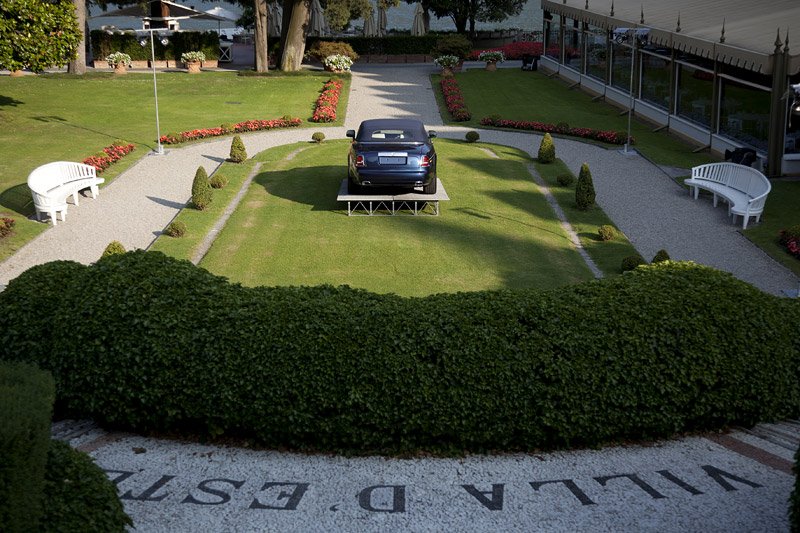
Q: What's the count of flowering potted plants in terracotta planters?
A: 5